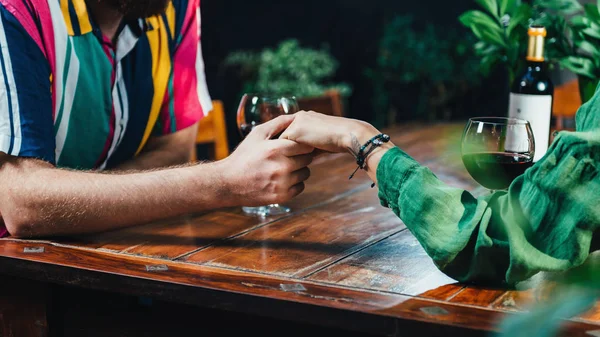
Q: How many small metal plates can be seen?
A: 4